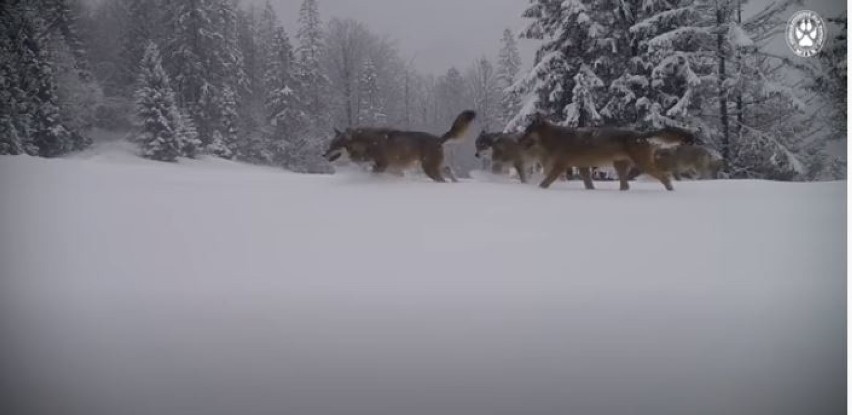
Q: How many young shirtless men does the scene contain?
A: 0